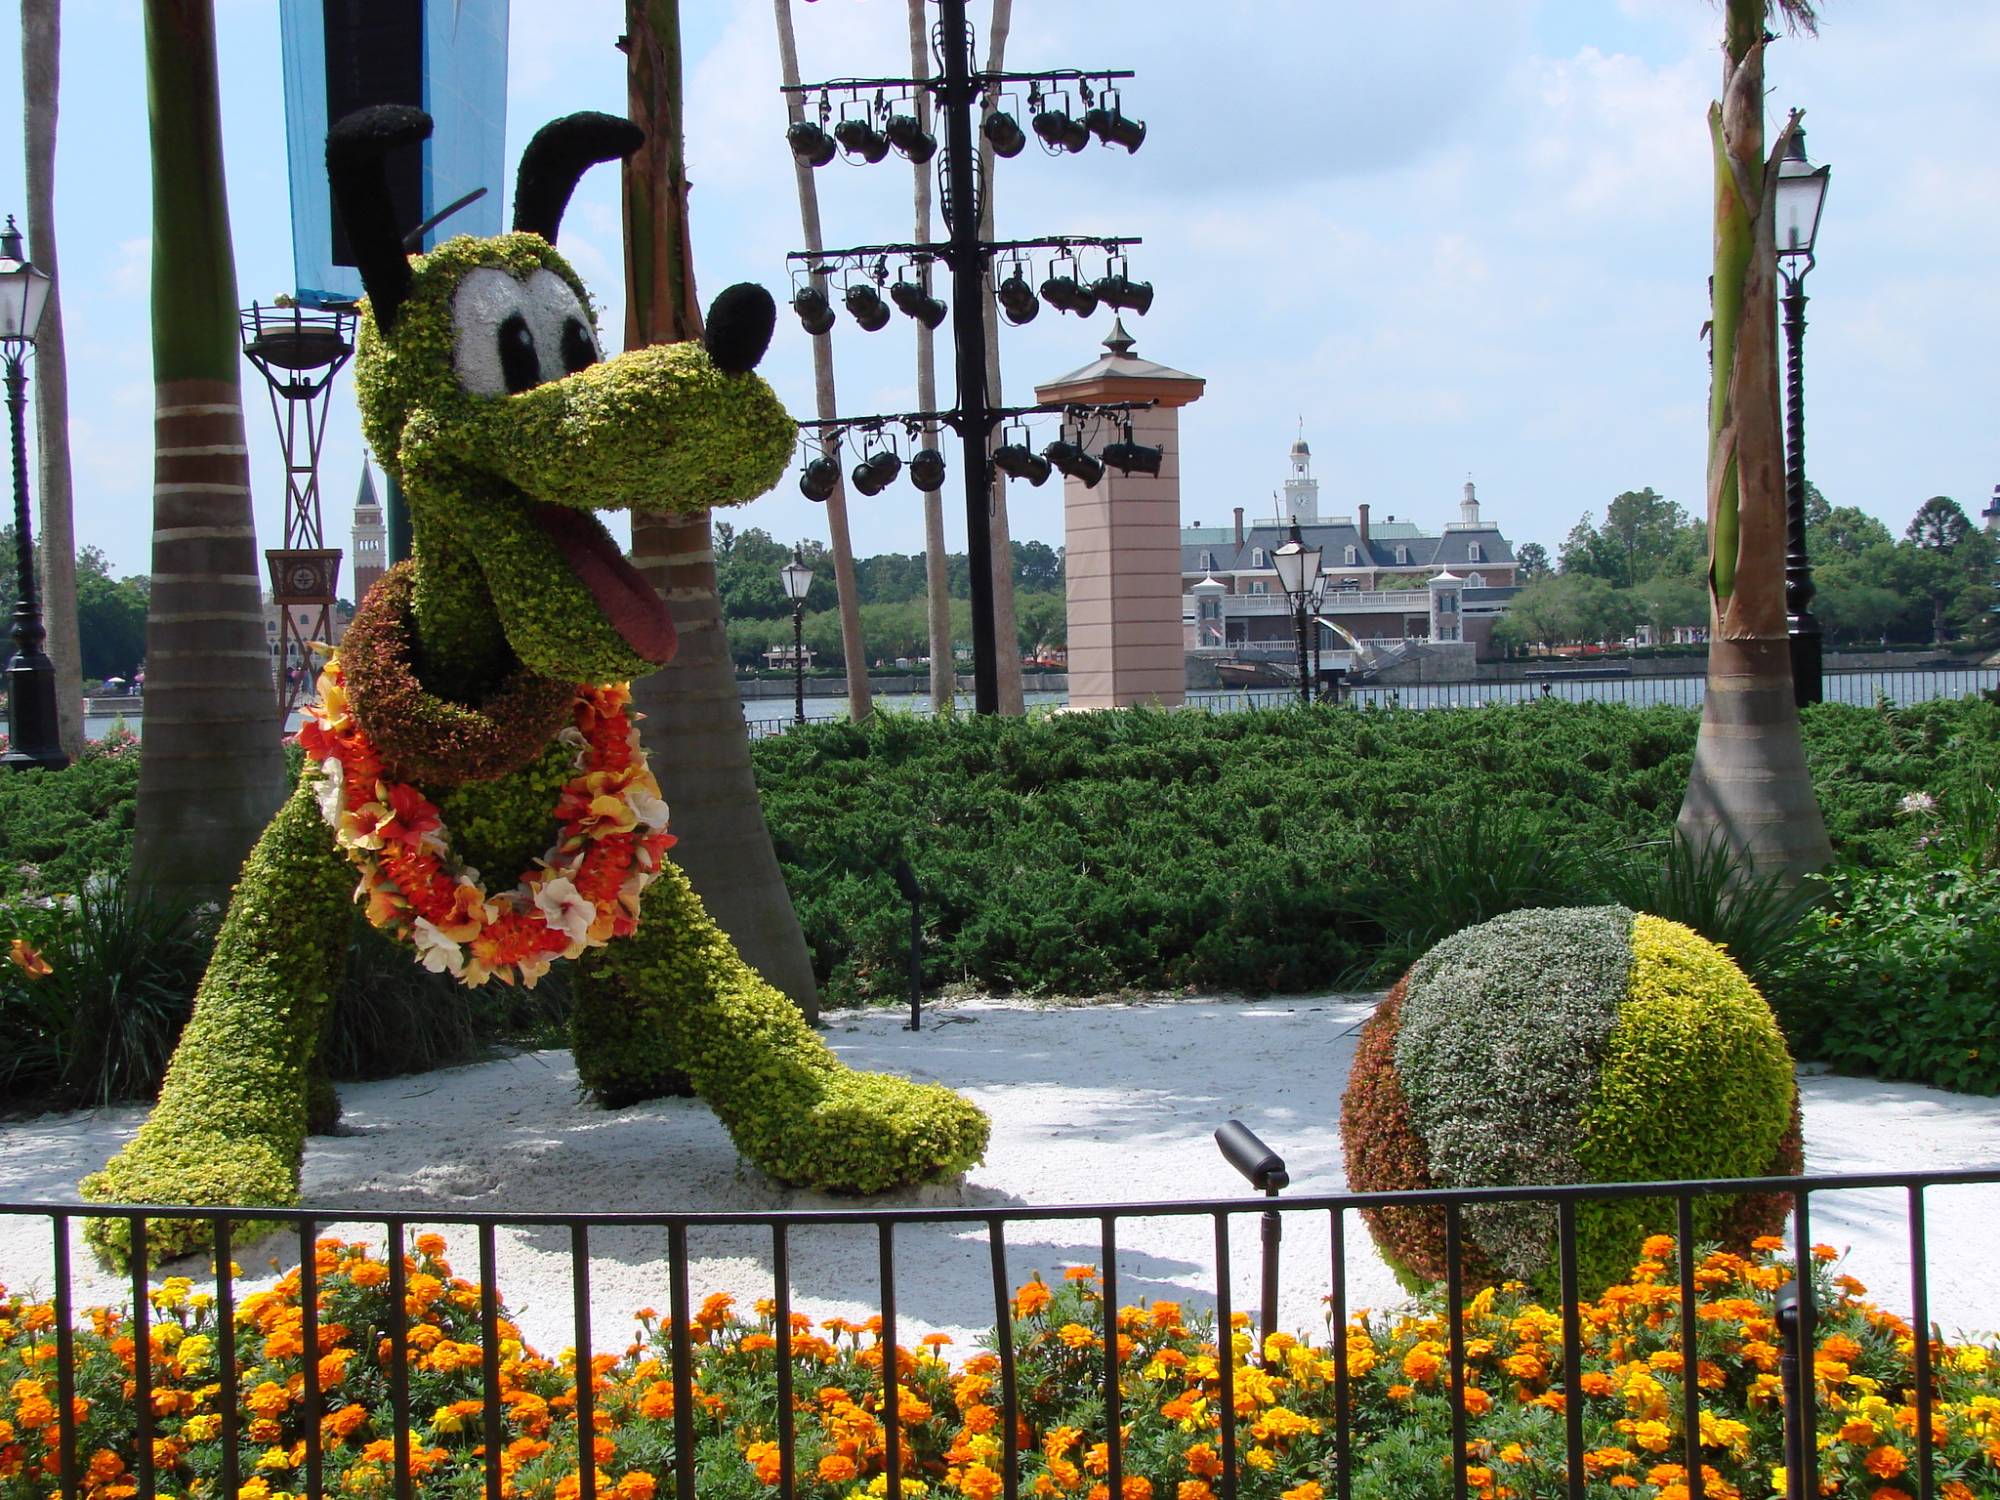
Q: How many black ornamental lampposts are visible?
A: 5